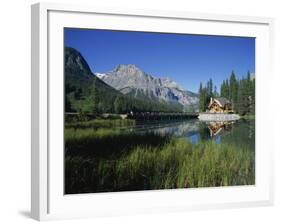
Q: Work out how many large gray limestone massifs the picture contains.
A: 1